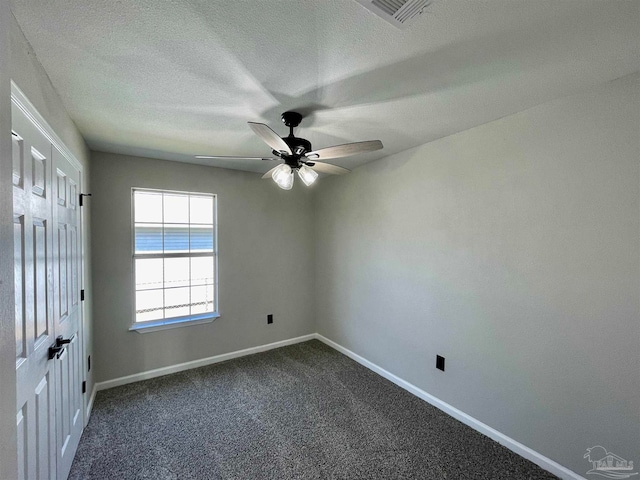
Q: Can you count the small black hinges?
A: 3